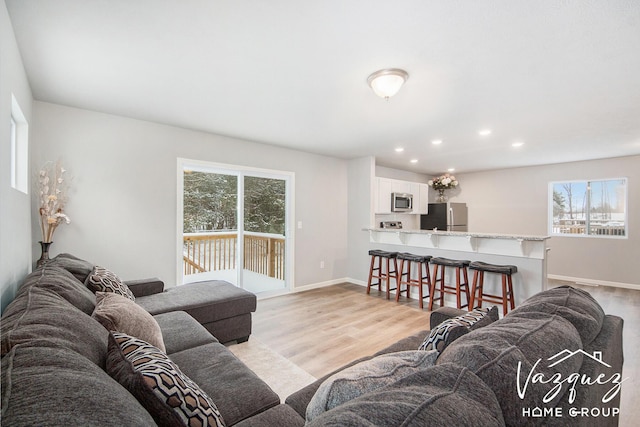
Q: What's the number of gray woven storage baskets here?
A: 0